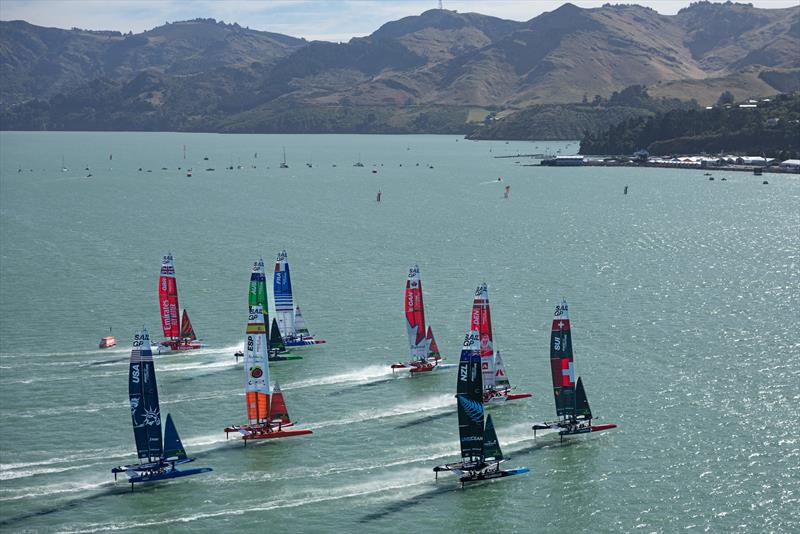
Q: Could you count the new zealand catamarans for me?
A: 1